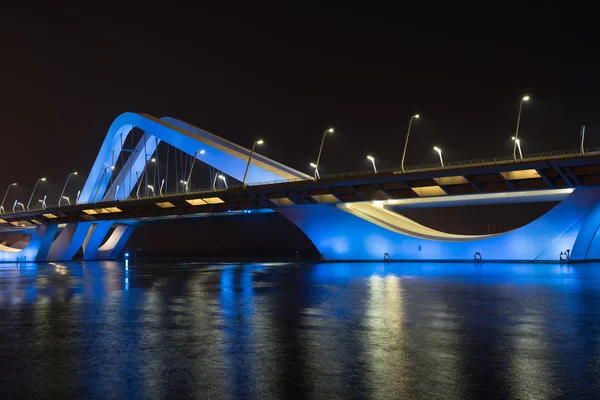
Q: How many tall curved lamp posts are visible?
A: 10